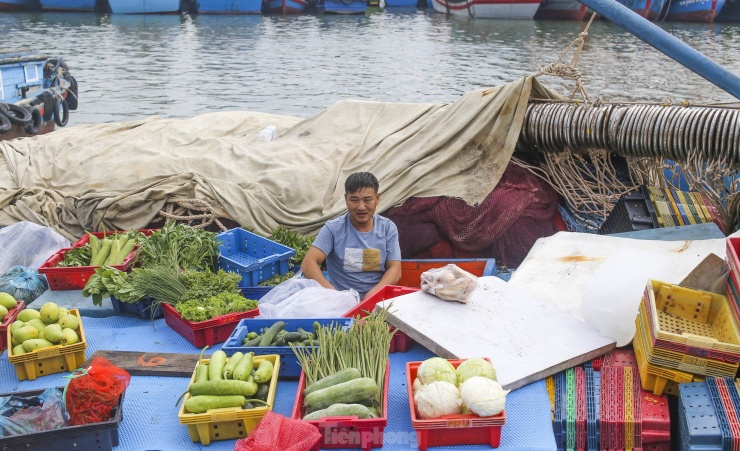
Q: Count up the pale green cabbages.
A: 2